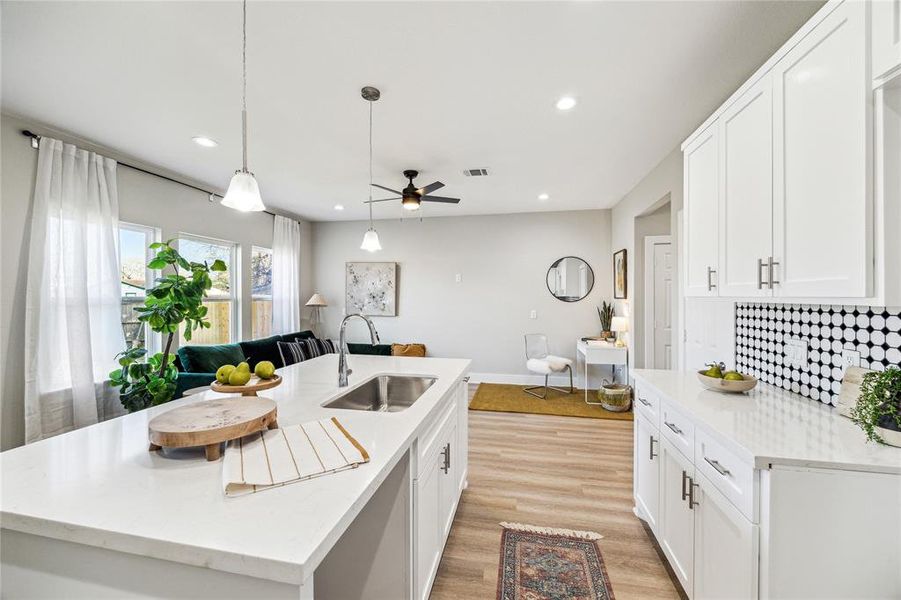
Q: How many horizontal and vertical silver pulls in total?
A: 12